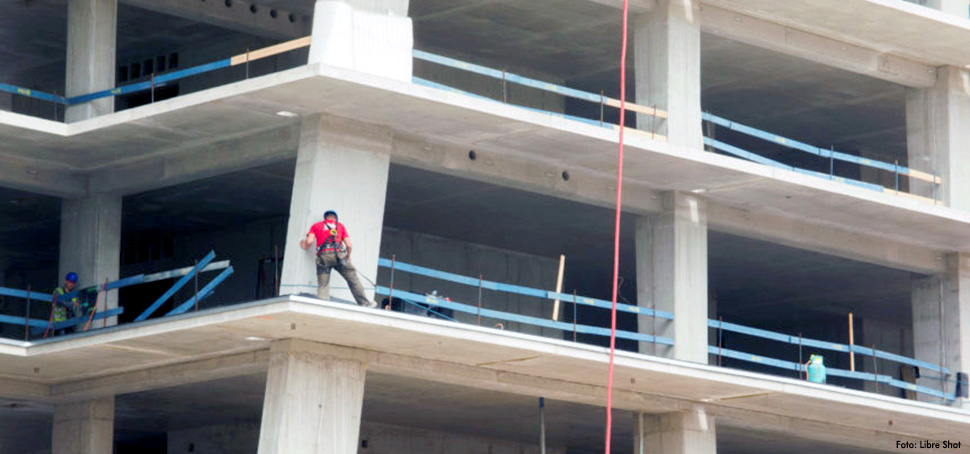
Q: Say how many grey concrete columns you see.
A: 11